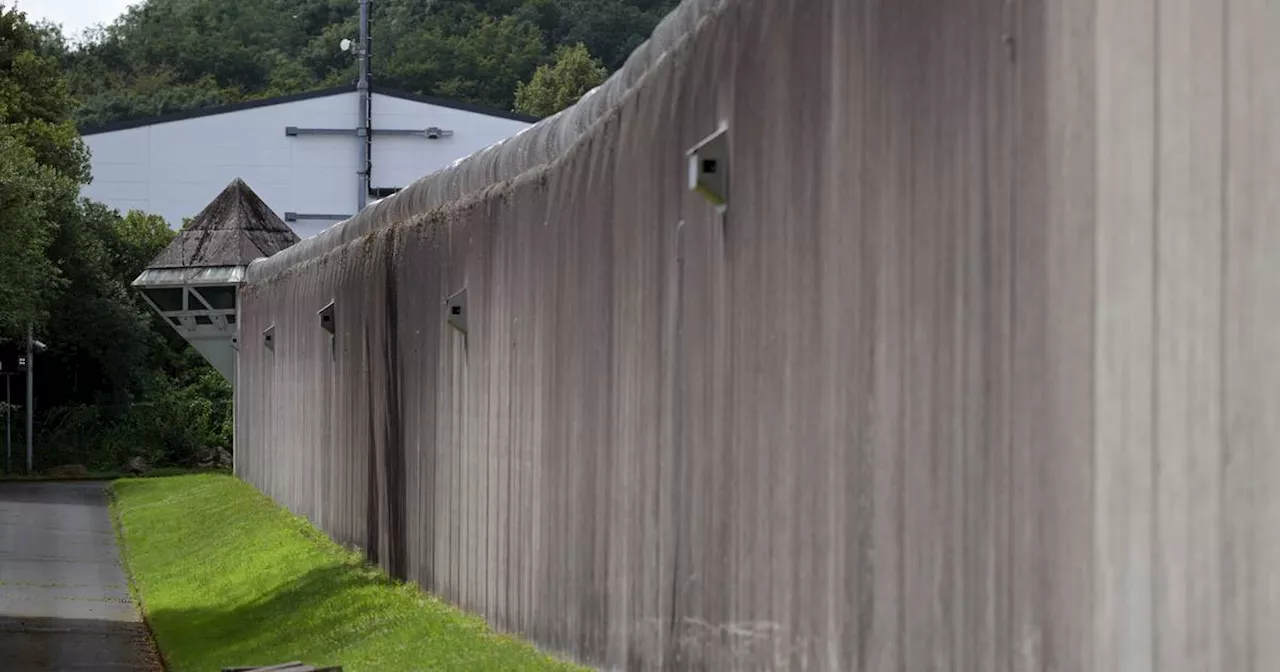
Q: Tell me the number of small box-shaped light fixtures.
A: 4